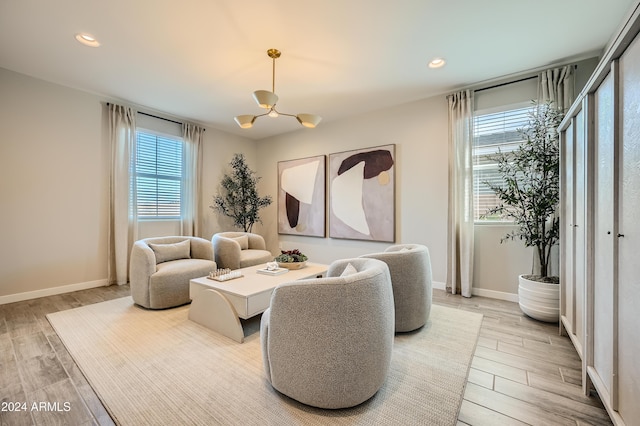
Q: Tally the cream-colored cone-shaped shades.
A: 3